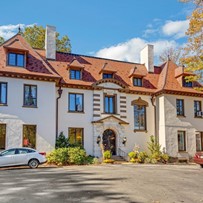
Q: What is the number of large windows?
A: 12